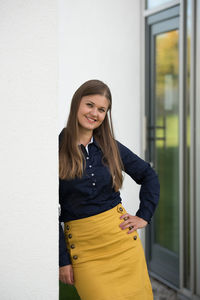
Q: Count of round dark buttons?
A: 8